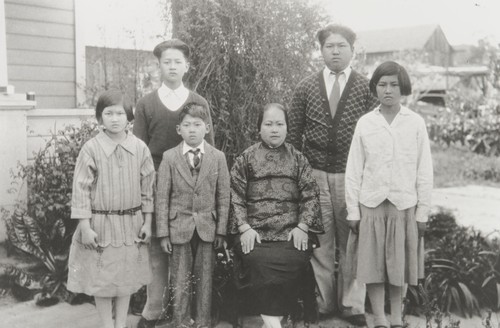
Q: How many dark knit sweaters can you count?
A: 2